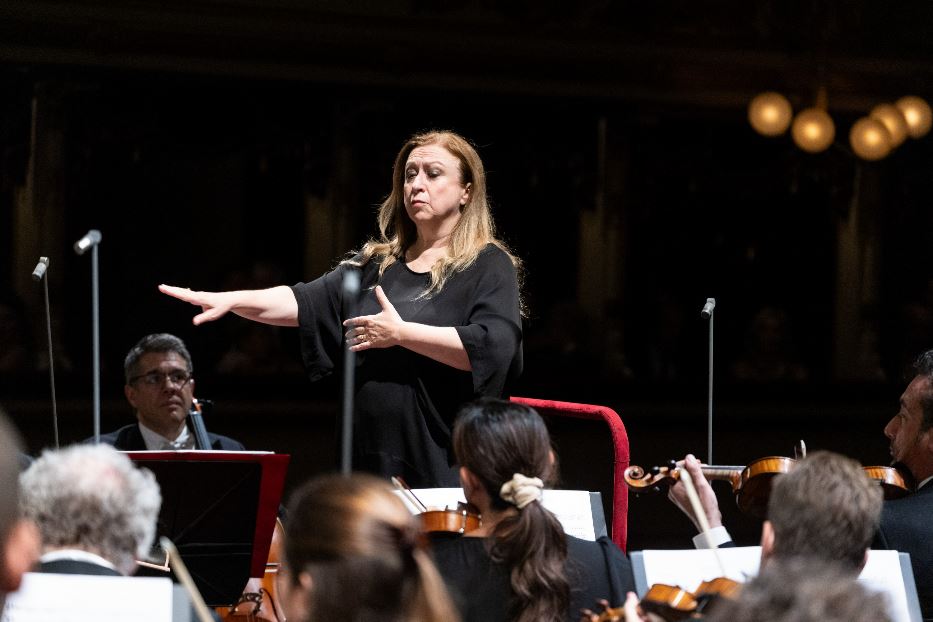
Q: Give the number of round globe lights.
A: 5